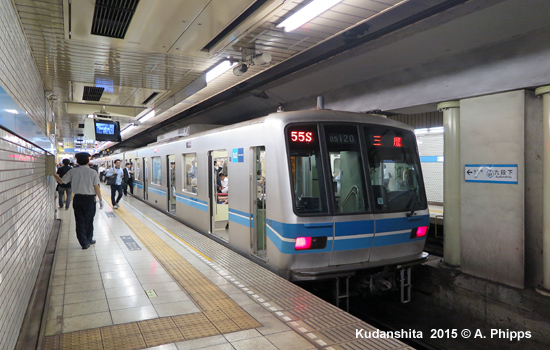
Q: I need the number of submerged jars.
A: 0